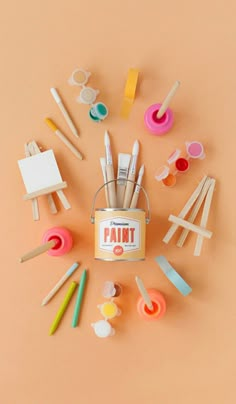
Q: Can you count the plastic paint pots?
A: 12